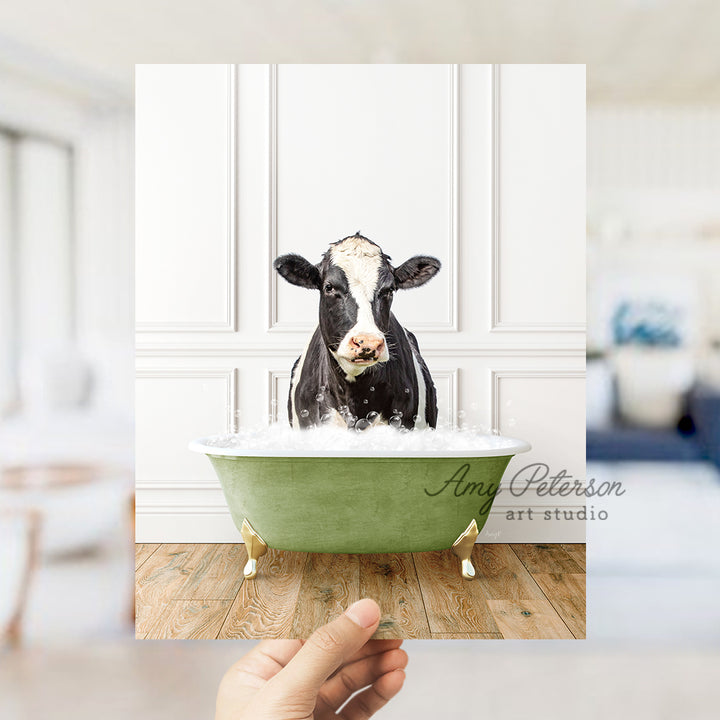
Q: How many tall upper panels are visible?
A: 3